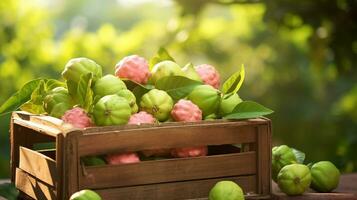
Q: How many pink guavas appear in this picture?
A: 7